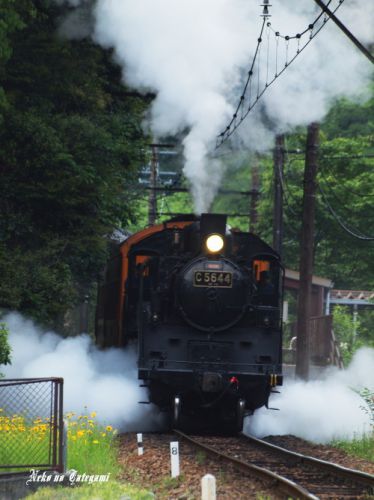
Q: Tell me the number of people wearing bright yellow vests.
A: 0